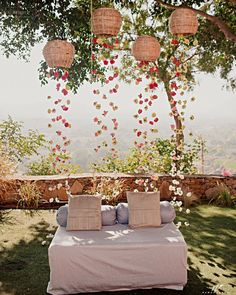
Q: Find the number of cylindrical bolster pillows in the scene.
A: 2